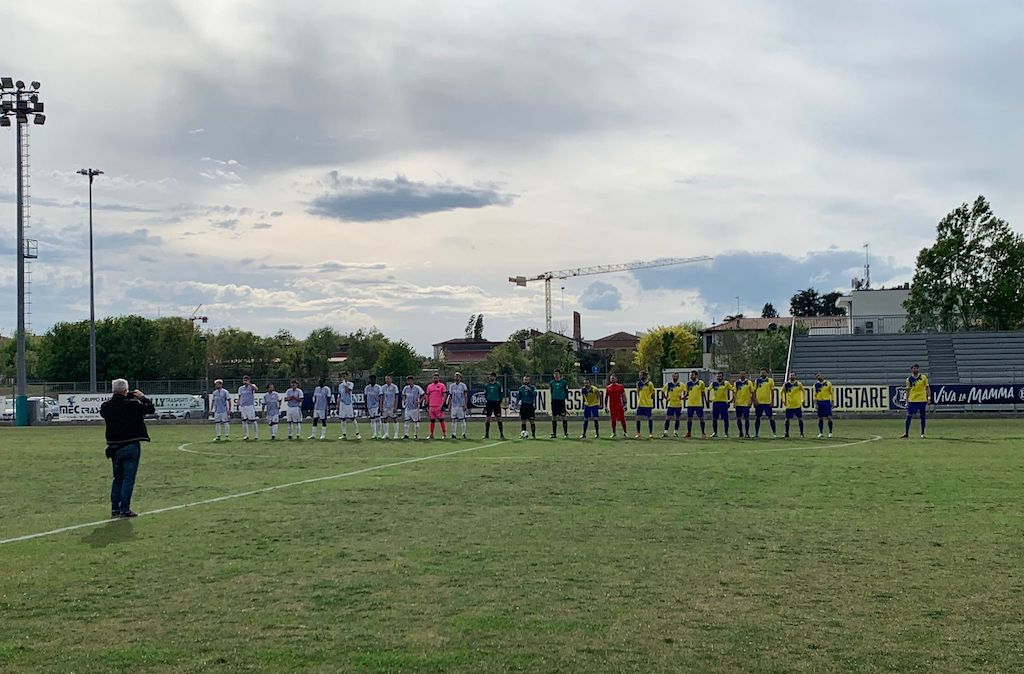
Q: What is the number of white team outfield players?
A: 10